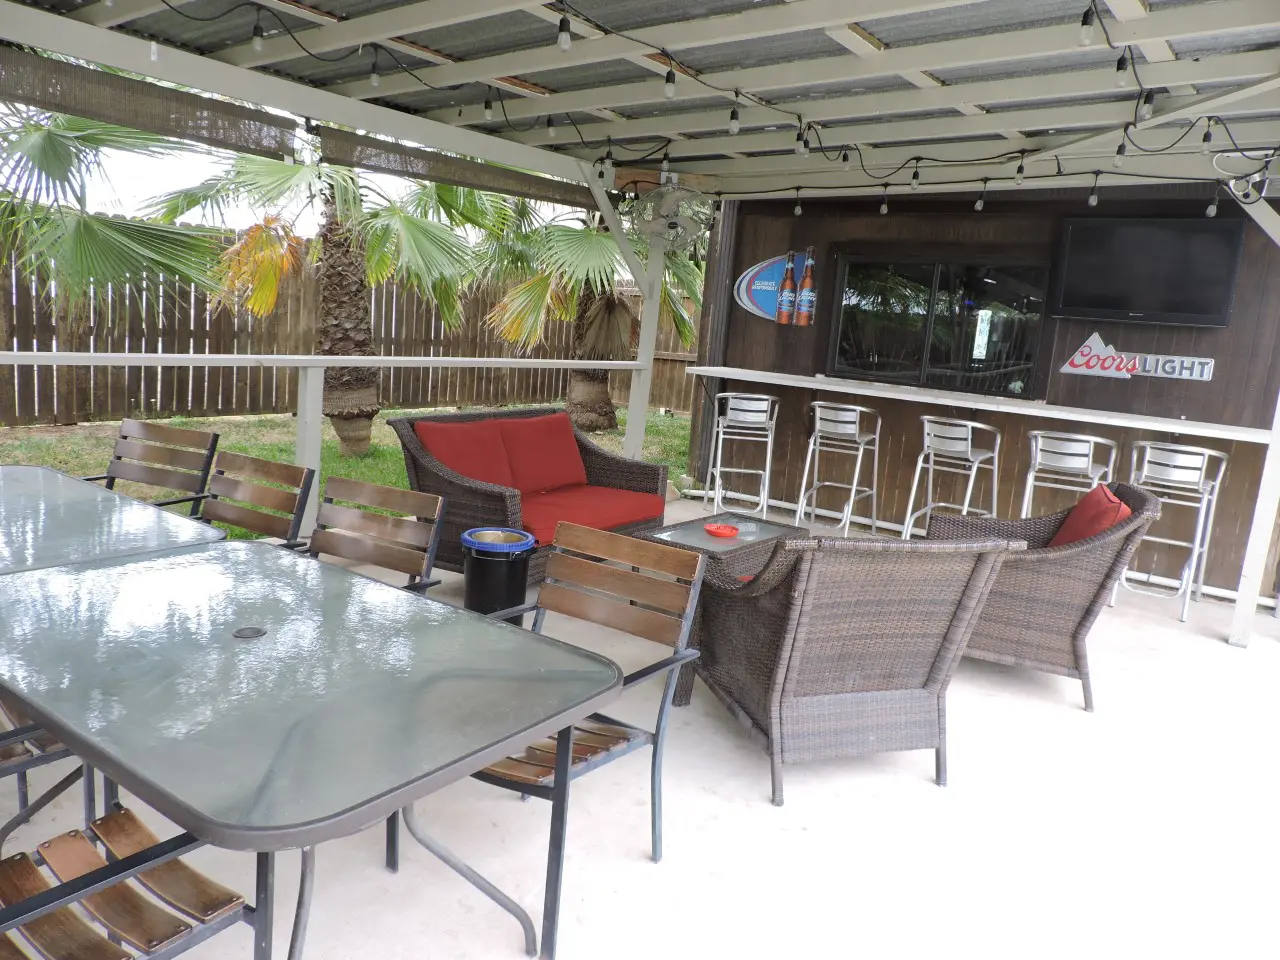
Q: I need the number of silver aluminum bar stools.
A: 5